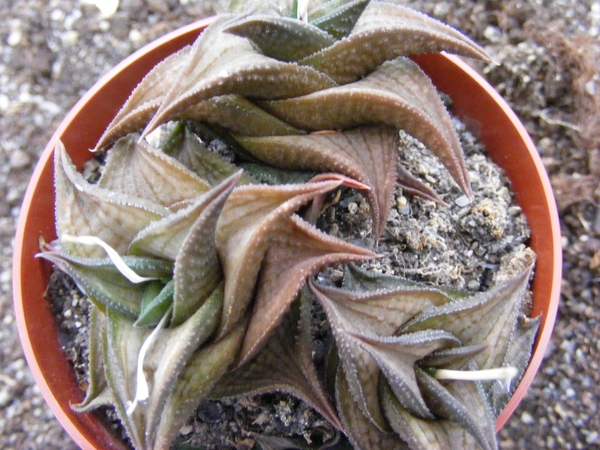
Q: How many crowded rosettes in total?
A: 3